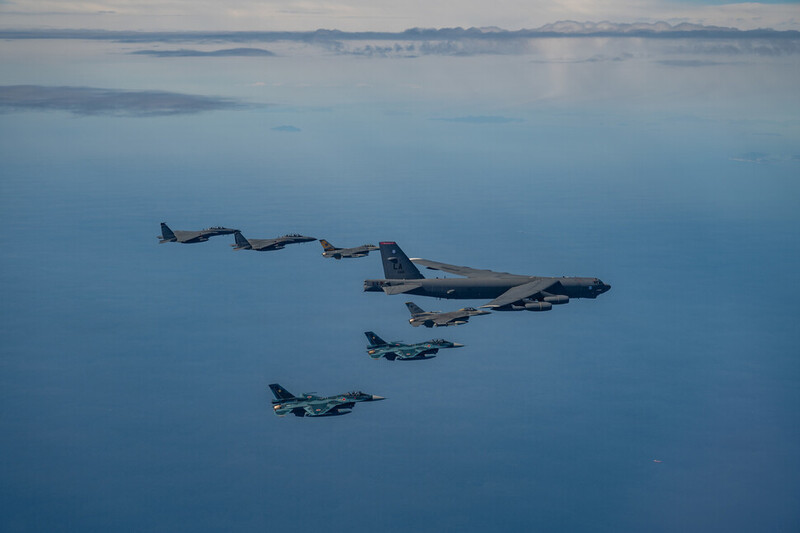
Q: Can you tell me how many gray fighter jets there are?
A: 4